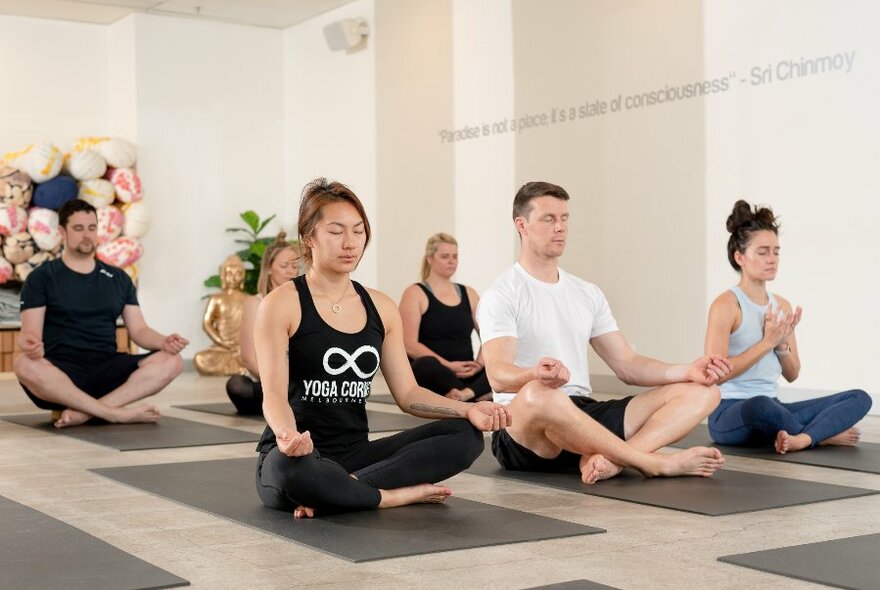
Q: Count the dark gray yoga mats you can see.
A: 9